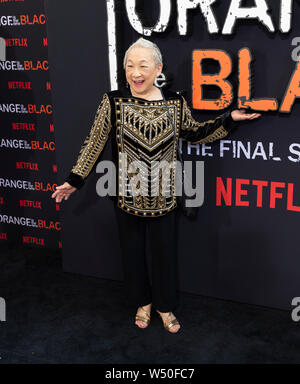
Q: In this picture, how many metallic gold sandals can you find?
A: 2